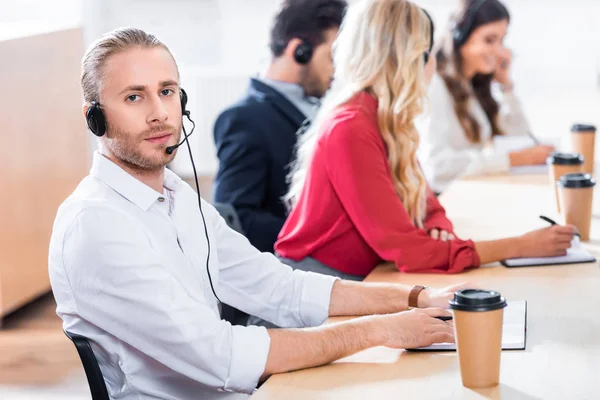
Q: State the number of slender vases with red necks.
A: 0